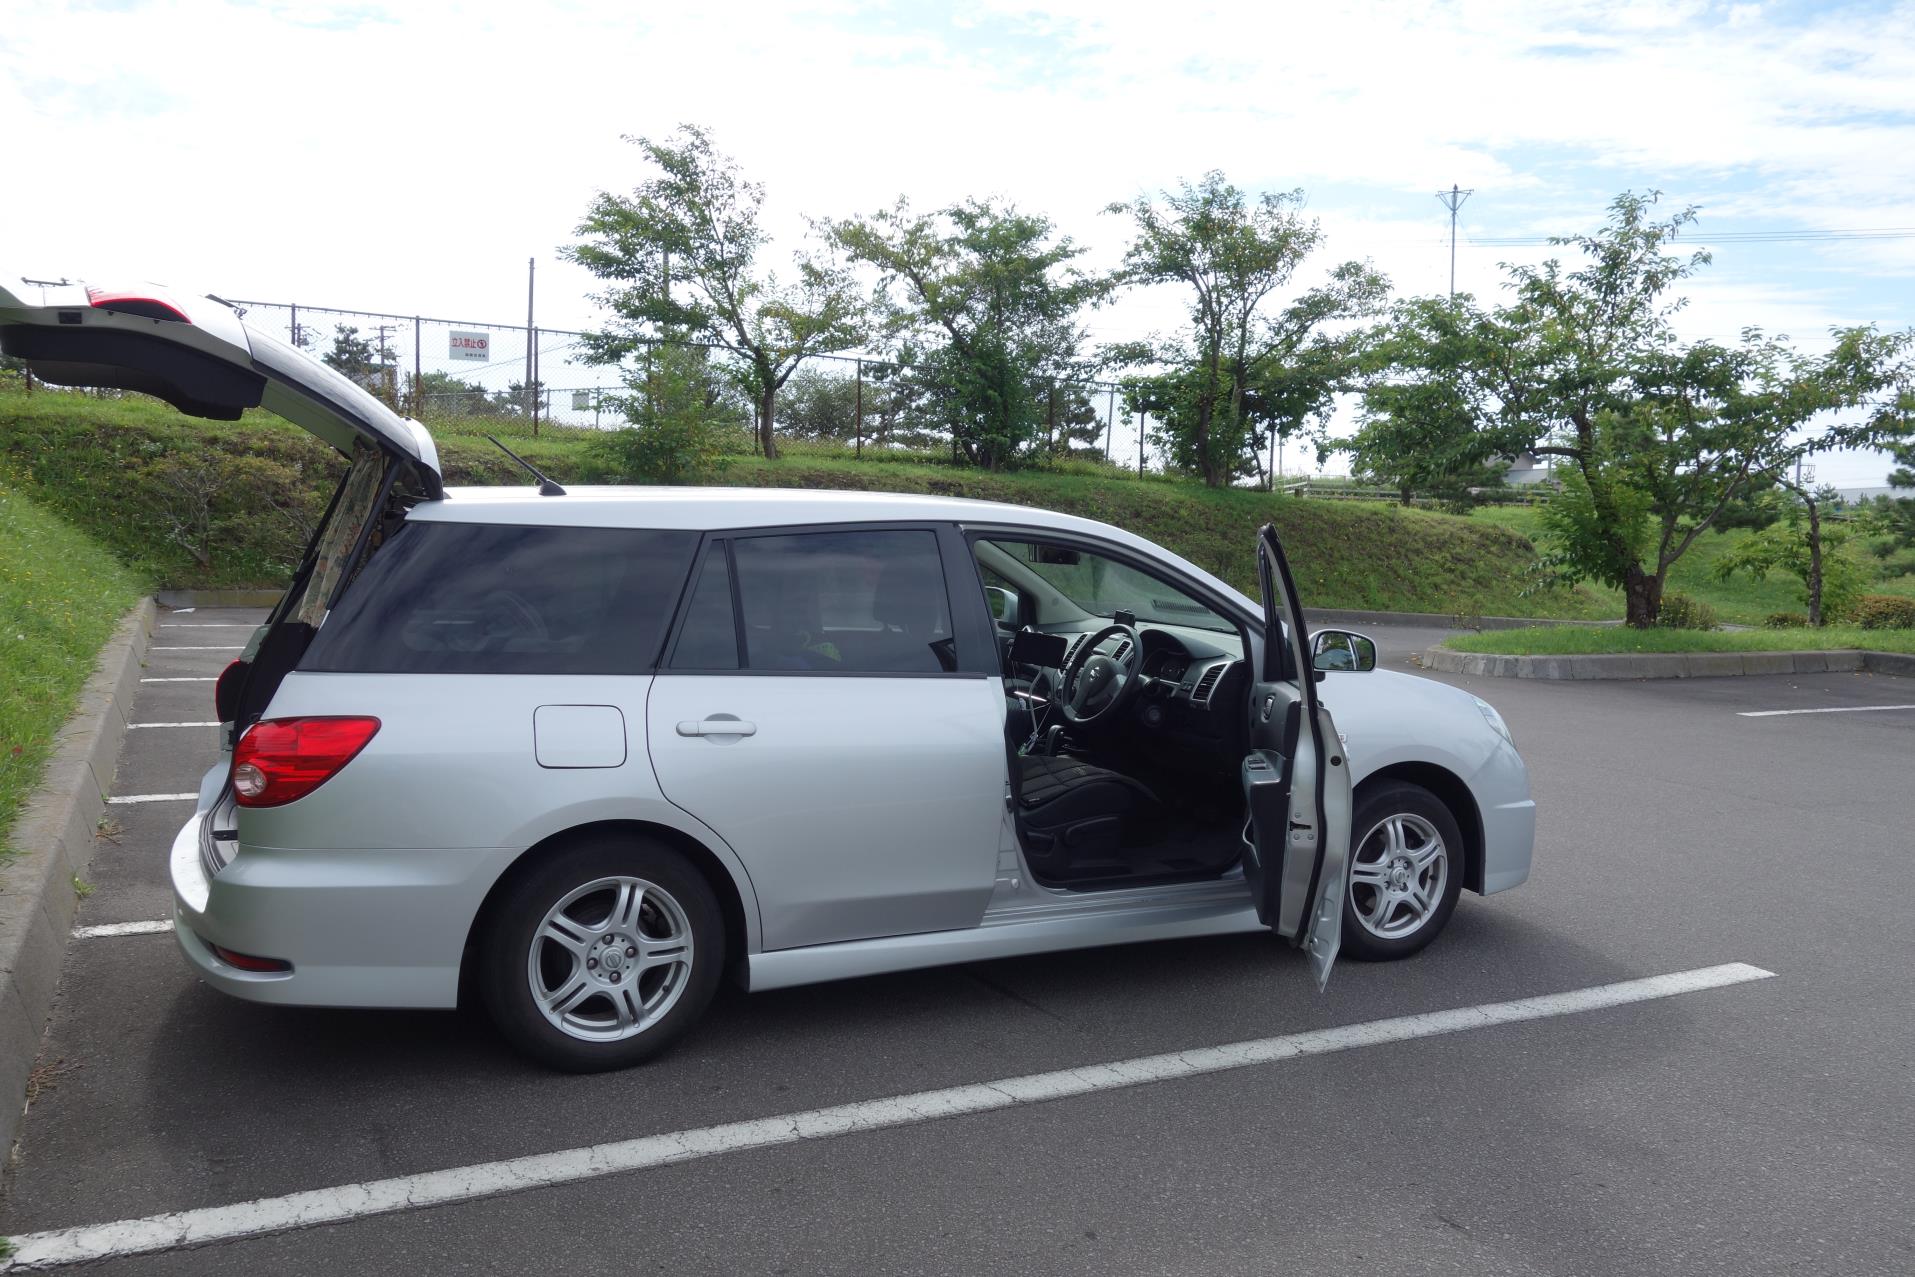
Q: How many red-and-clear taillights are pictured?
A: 1